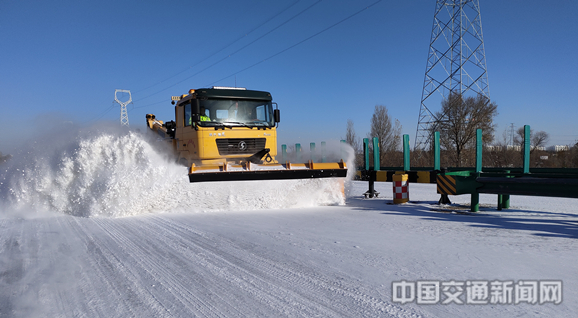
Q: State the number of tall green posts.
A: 11